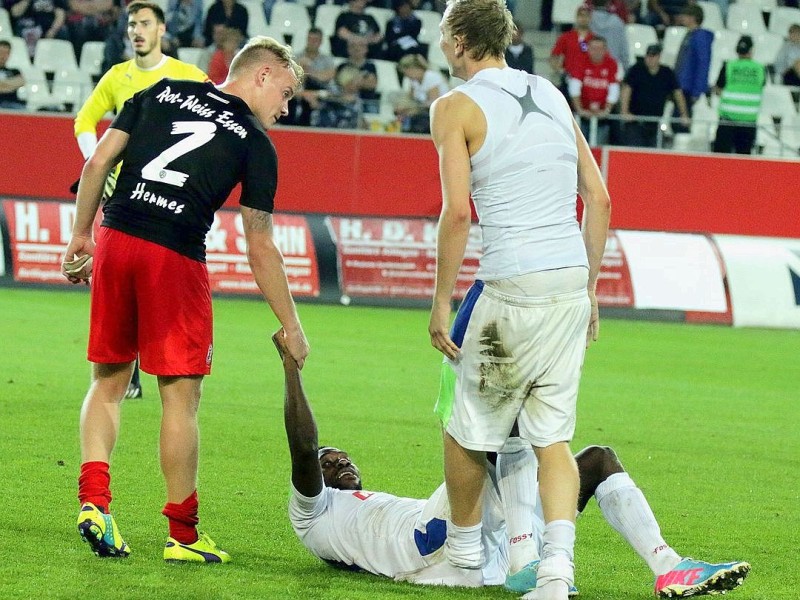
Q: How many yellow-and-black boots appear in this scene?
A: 2